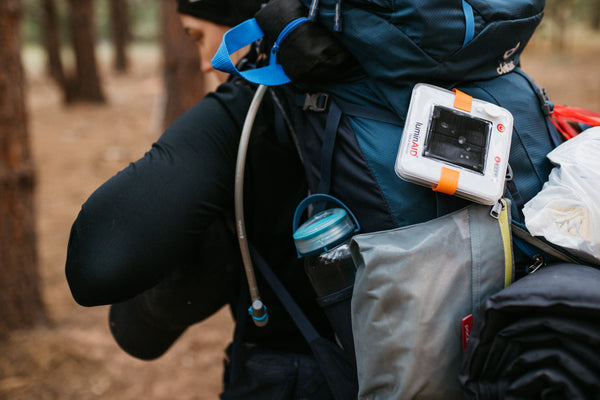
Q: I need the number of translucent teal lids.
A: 1